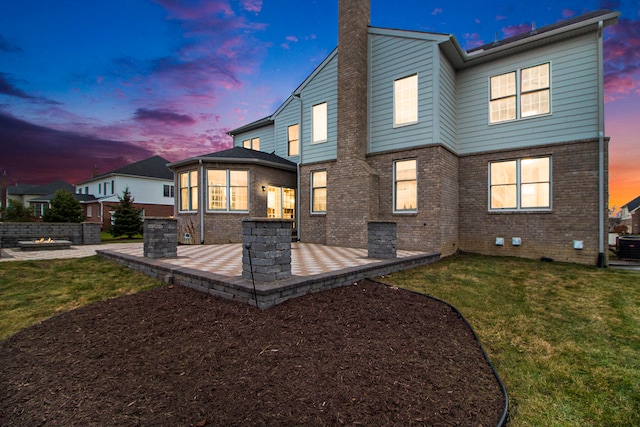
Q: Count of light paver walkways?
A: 1